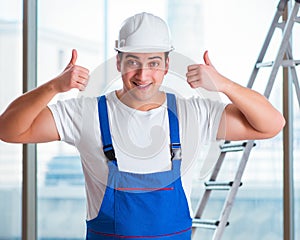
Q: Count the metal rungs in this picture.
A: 4